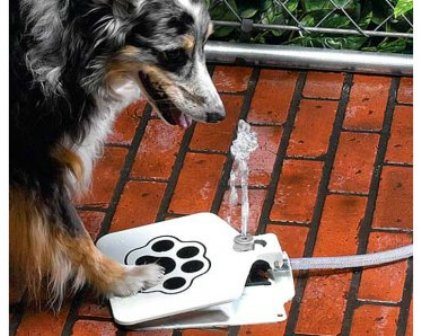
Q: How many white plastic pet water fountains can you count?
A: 1